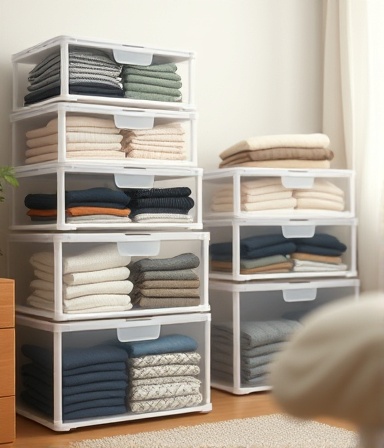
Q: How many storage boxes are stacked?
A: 8